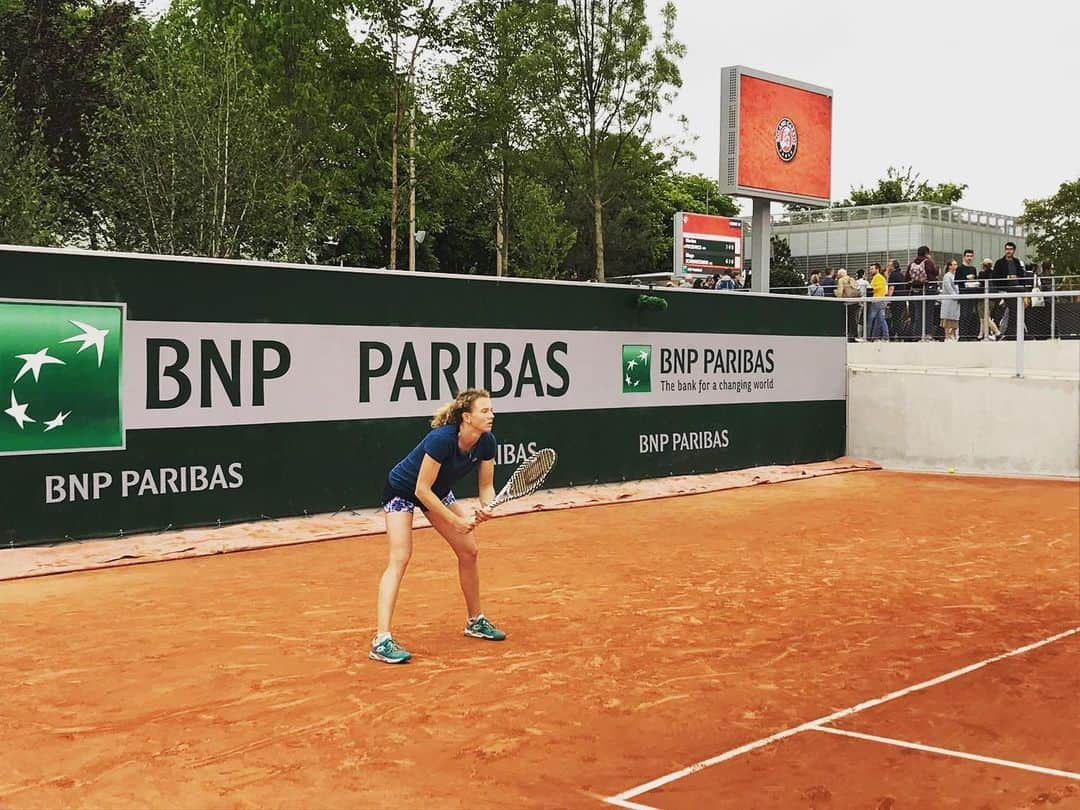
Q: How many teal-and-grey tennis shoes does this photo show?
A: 2